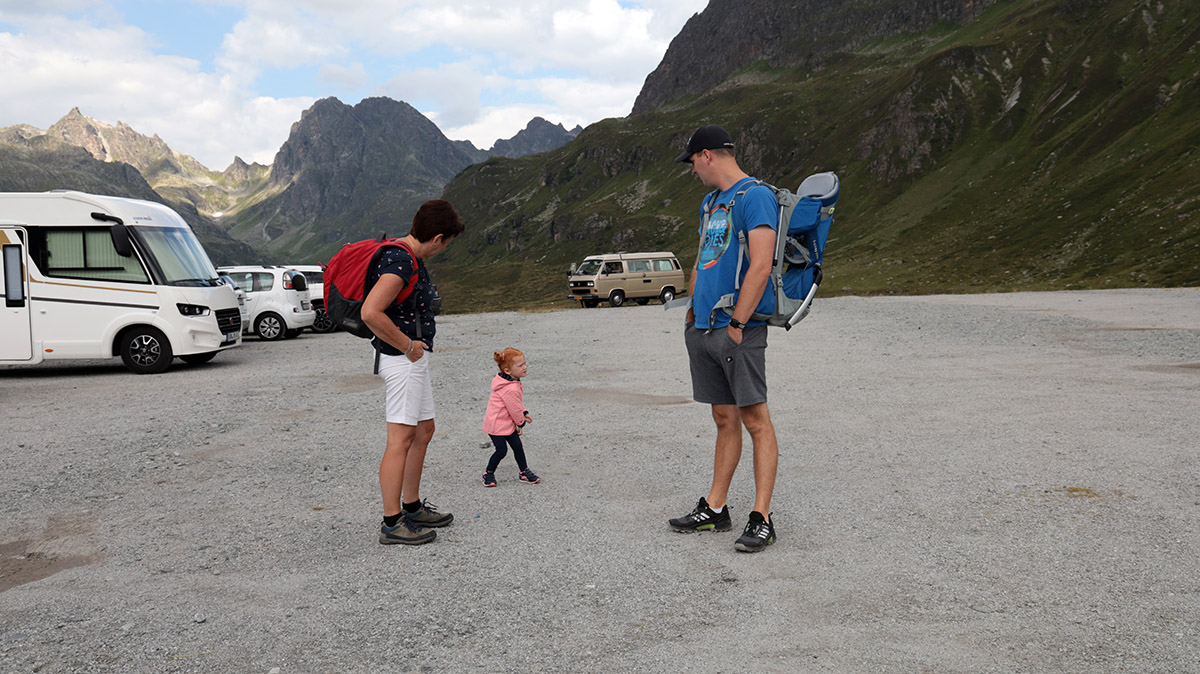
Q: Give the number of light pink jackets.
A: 1